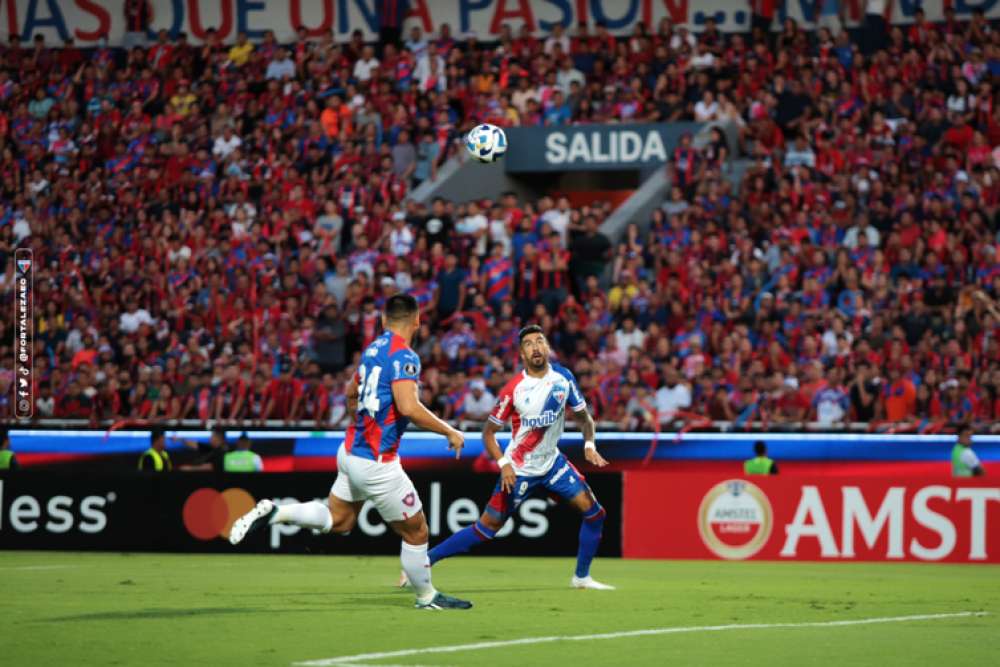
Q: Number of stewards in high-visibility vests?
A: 5